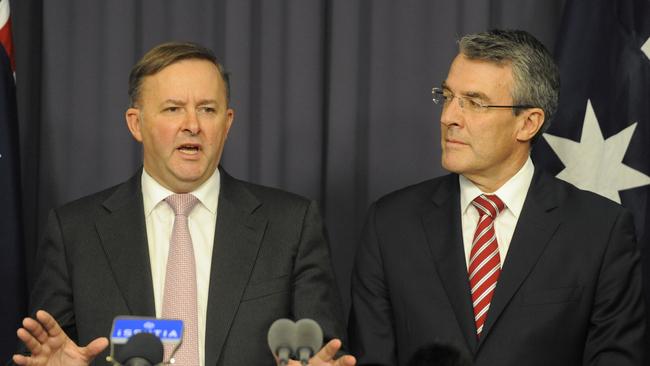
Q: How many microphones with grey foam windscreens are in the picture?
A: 2